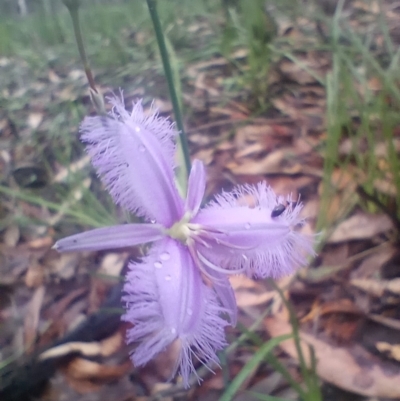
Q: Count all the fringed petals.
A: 3